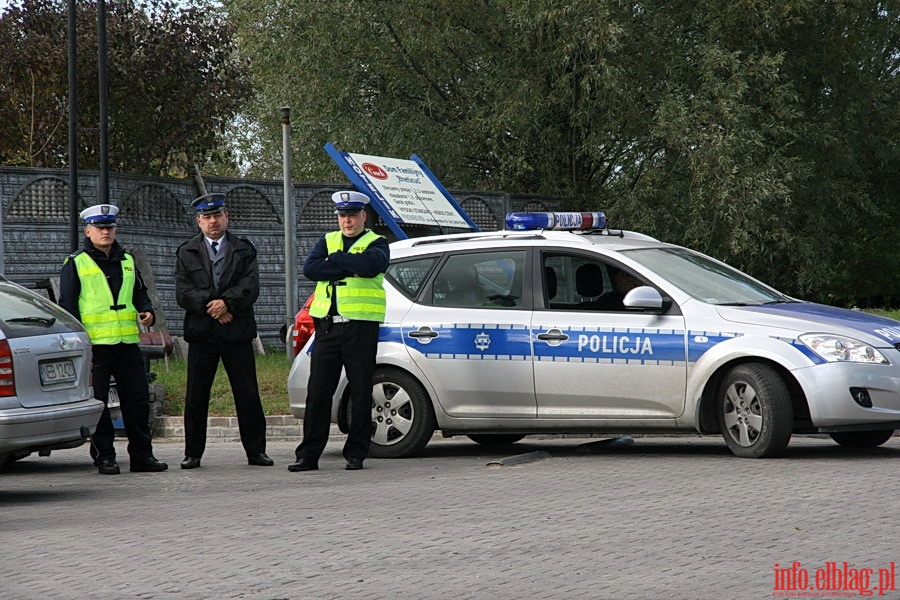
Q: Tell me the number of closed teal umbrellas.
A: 0